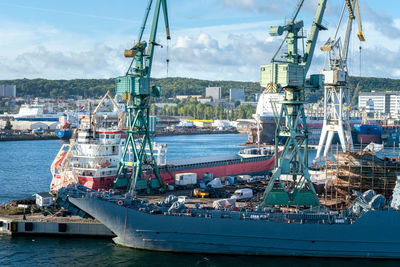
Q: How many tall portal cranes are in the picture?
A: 3